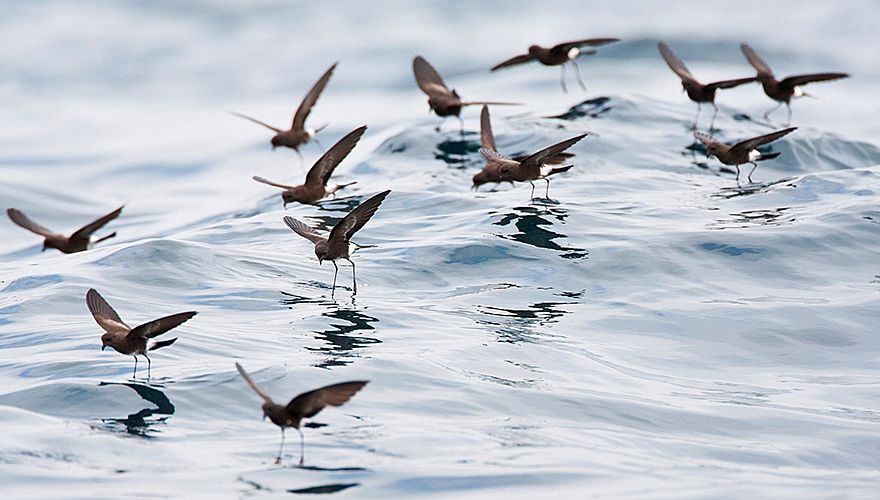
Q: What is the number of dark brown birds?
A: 13